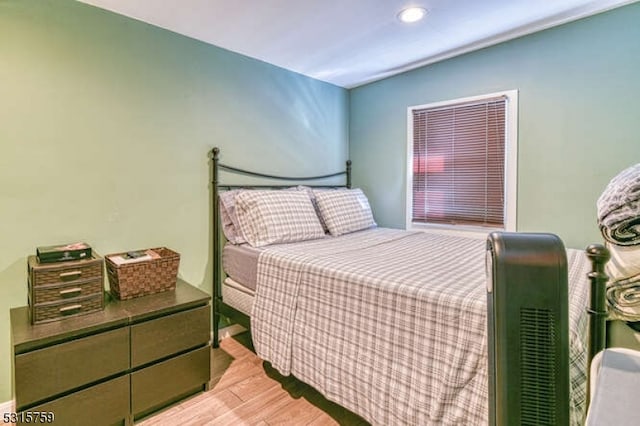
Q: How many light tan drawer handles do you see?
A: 3